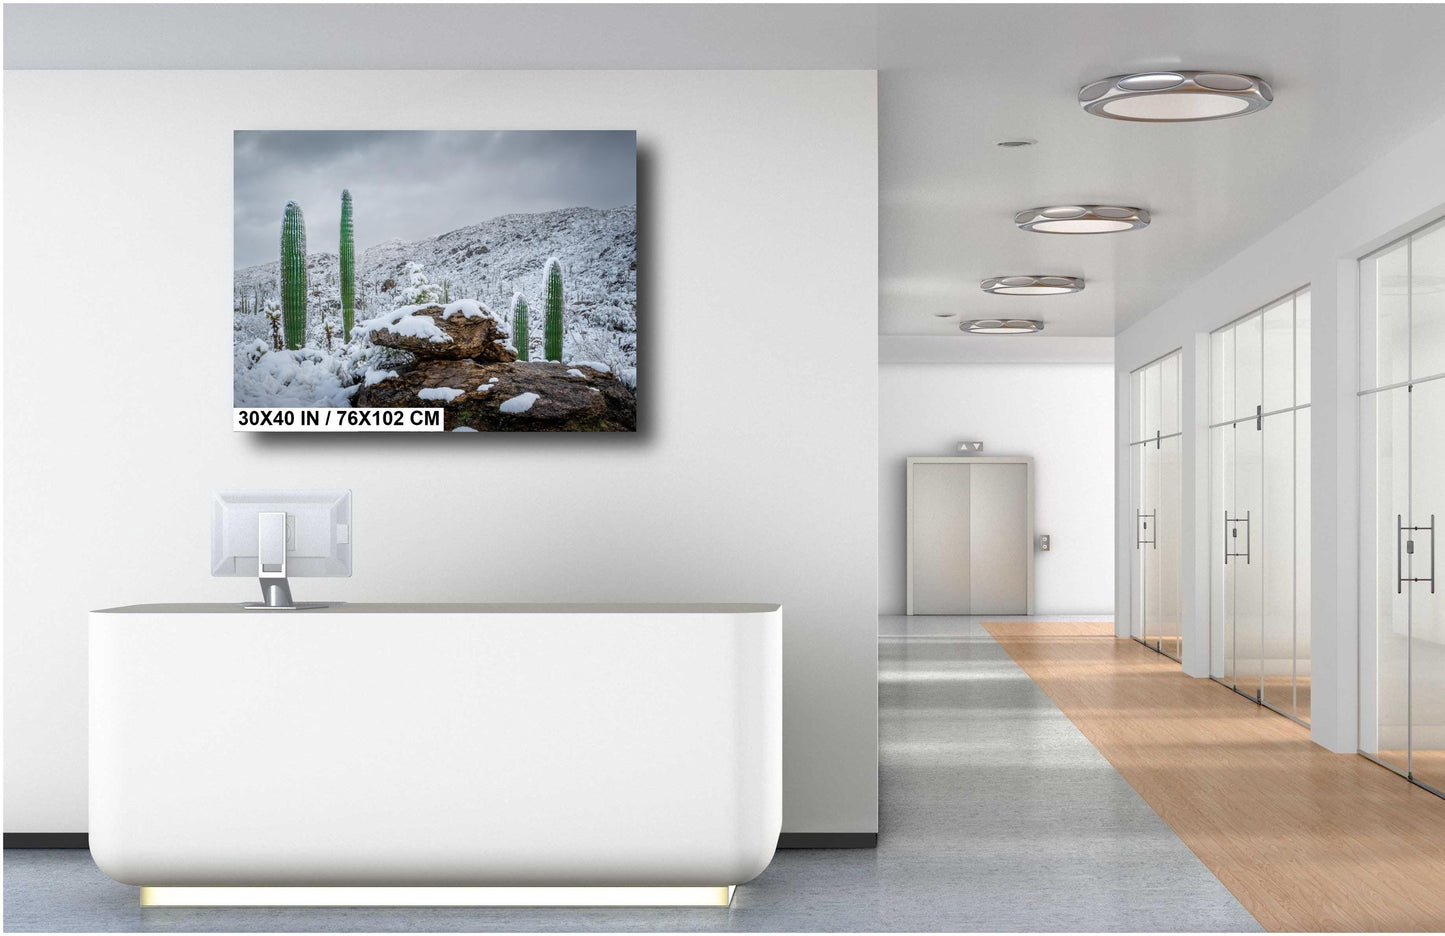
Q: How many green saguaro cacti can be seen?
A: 4